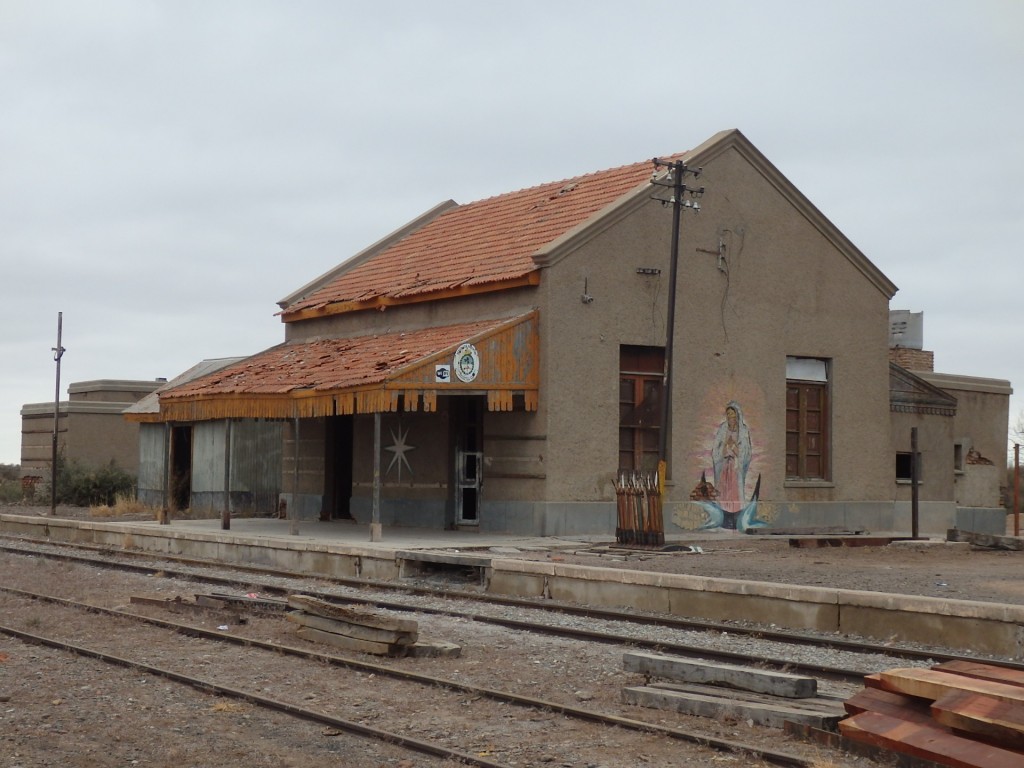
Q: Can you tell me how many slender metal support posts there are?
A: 4